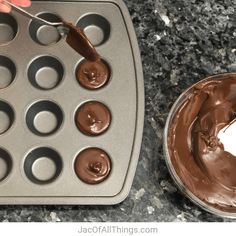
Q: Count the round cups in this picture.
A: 12